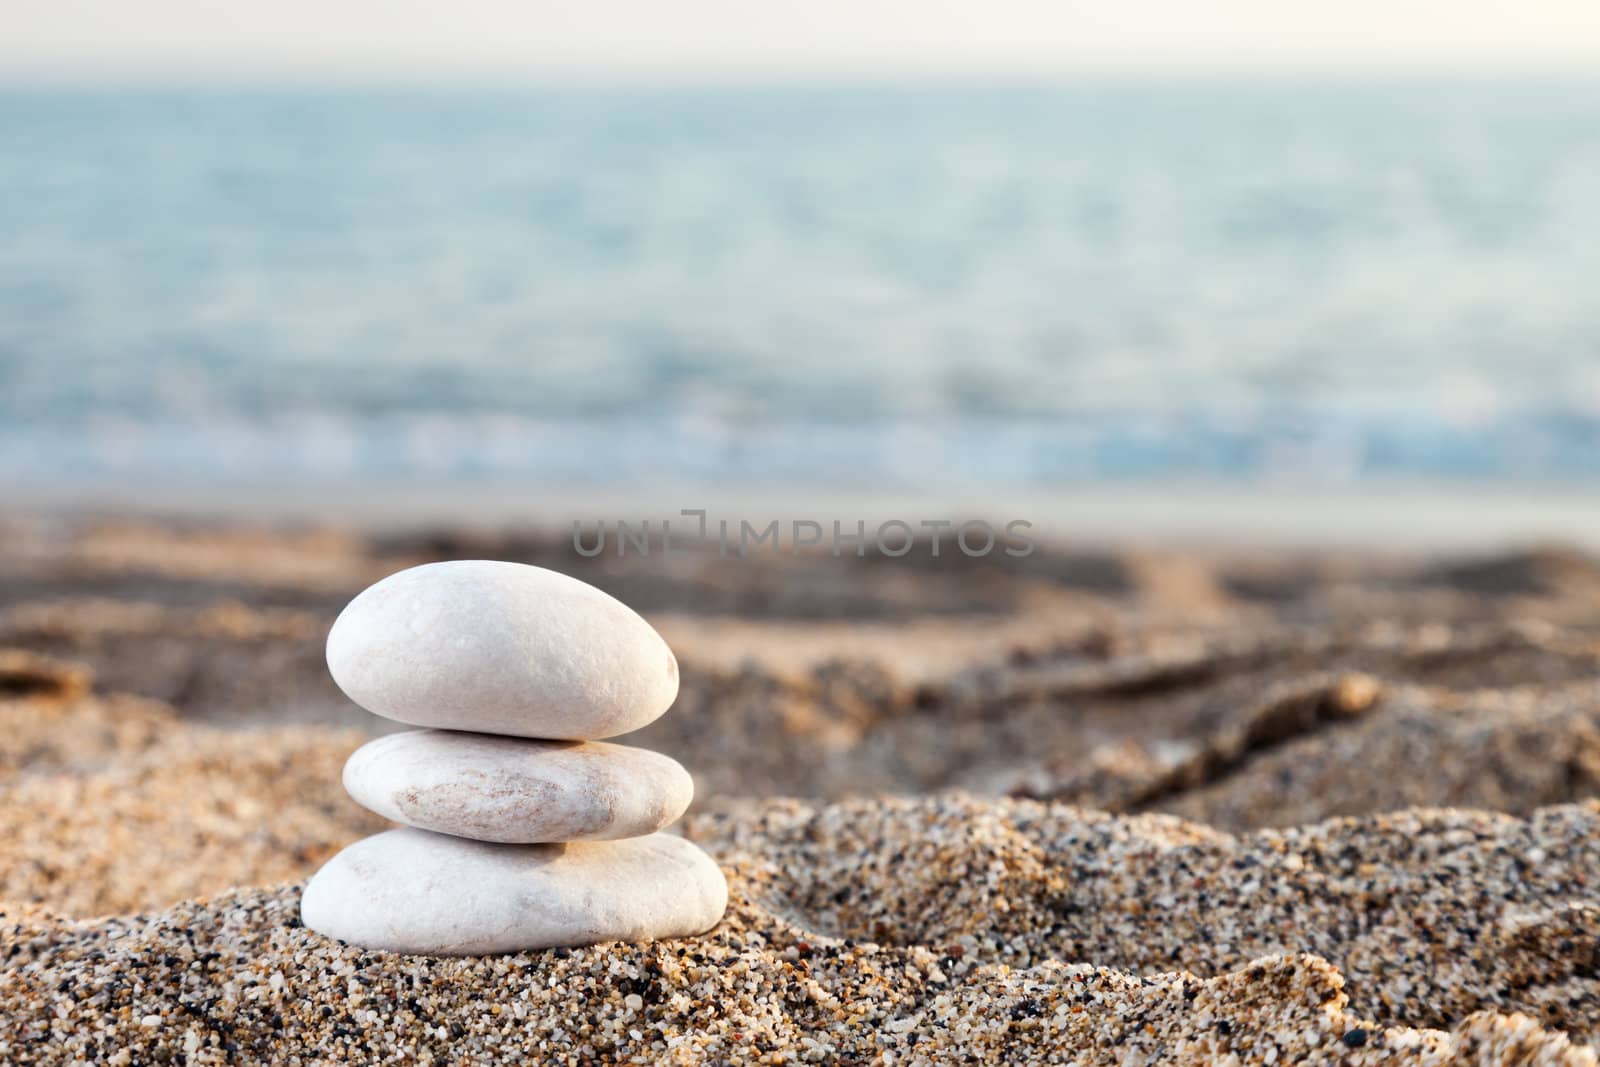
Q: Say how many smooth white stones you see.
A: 3